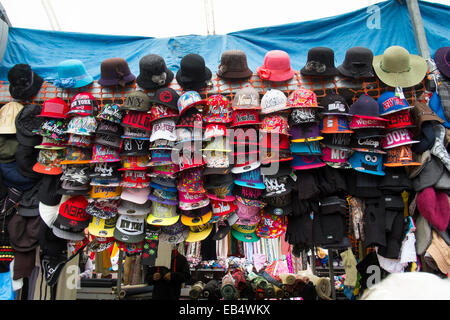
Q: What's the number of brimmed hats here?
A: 11